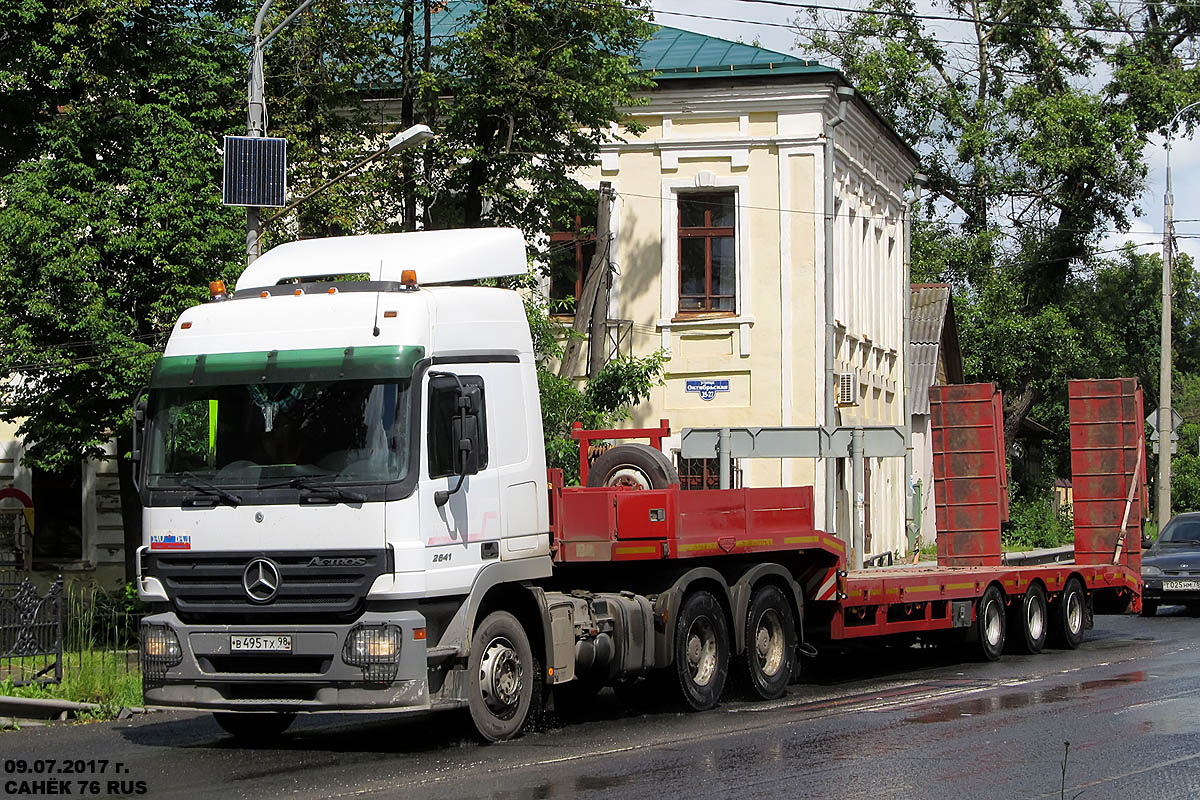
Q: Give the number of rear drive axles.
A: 2